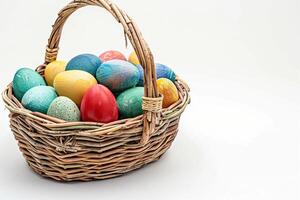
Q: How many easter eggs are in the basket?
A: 13